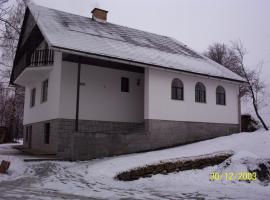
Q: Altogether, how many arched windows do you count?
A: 3